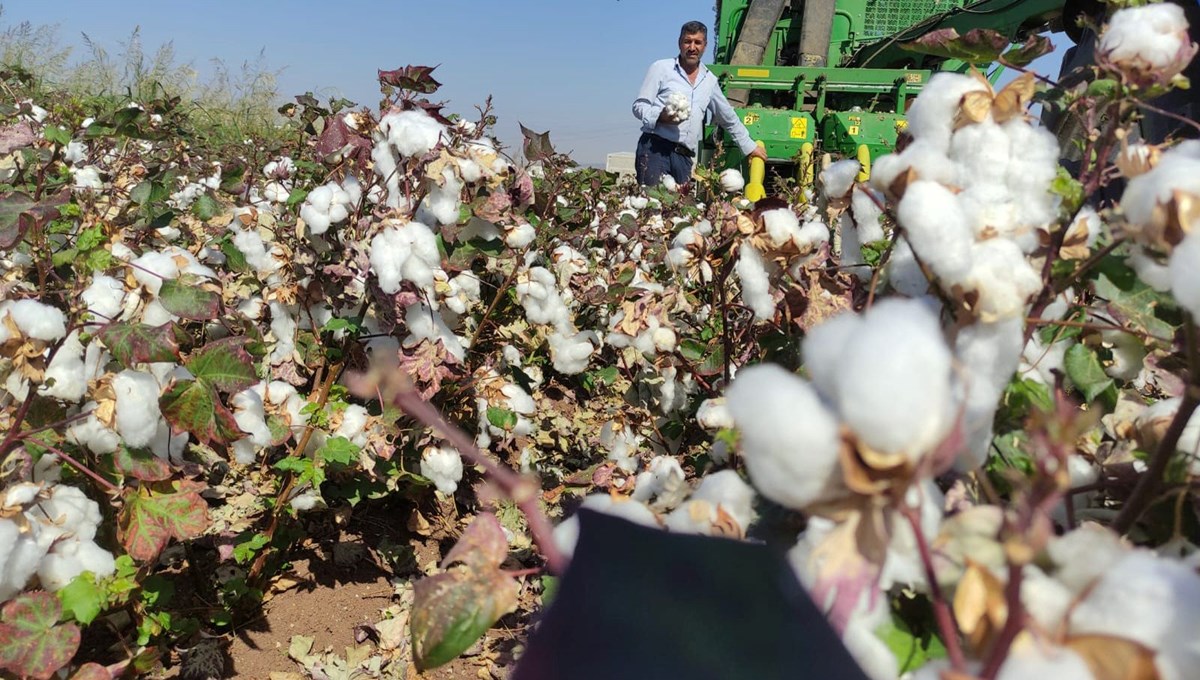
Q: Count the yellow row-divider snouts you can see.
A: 3